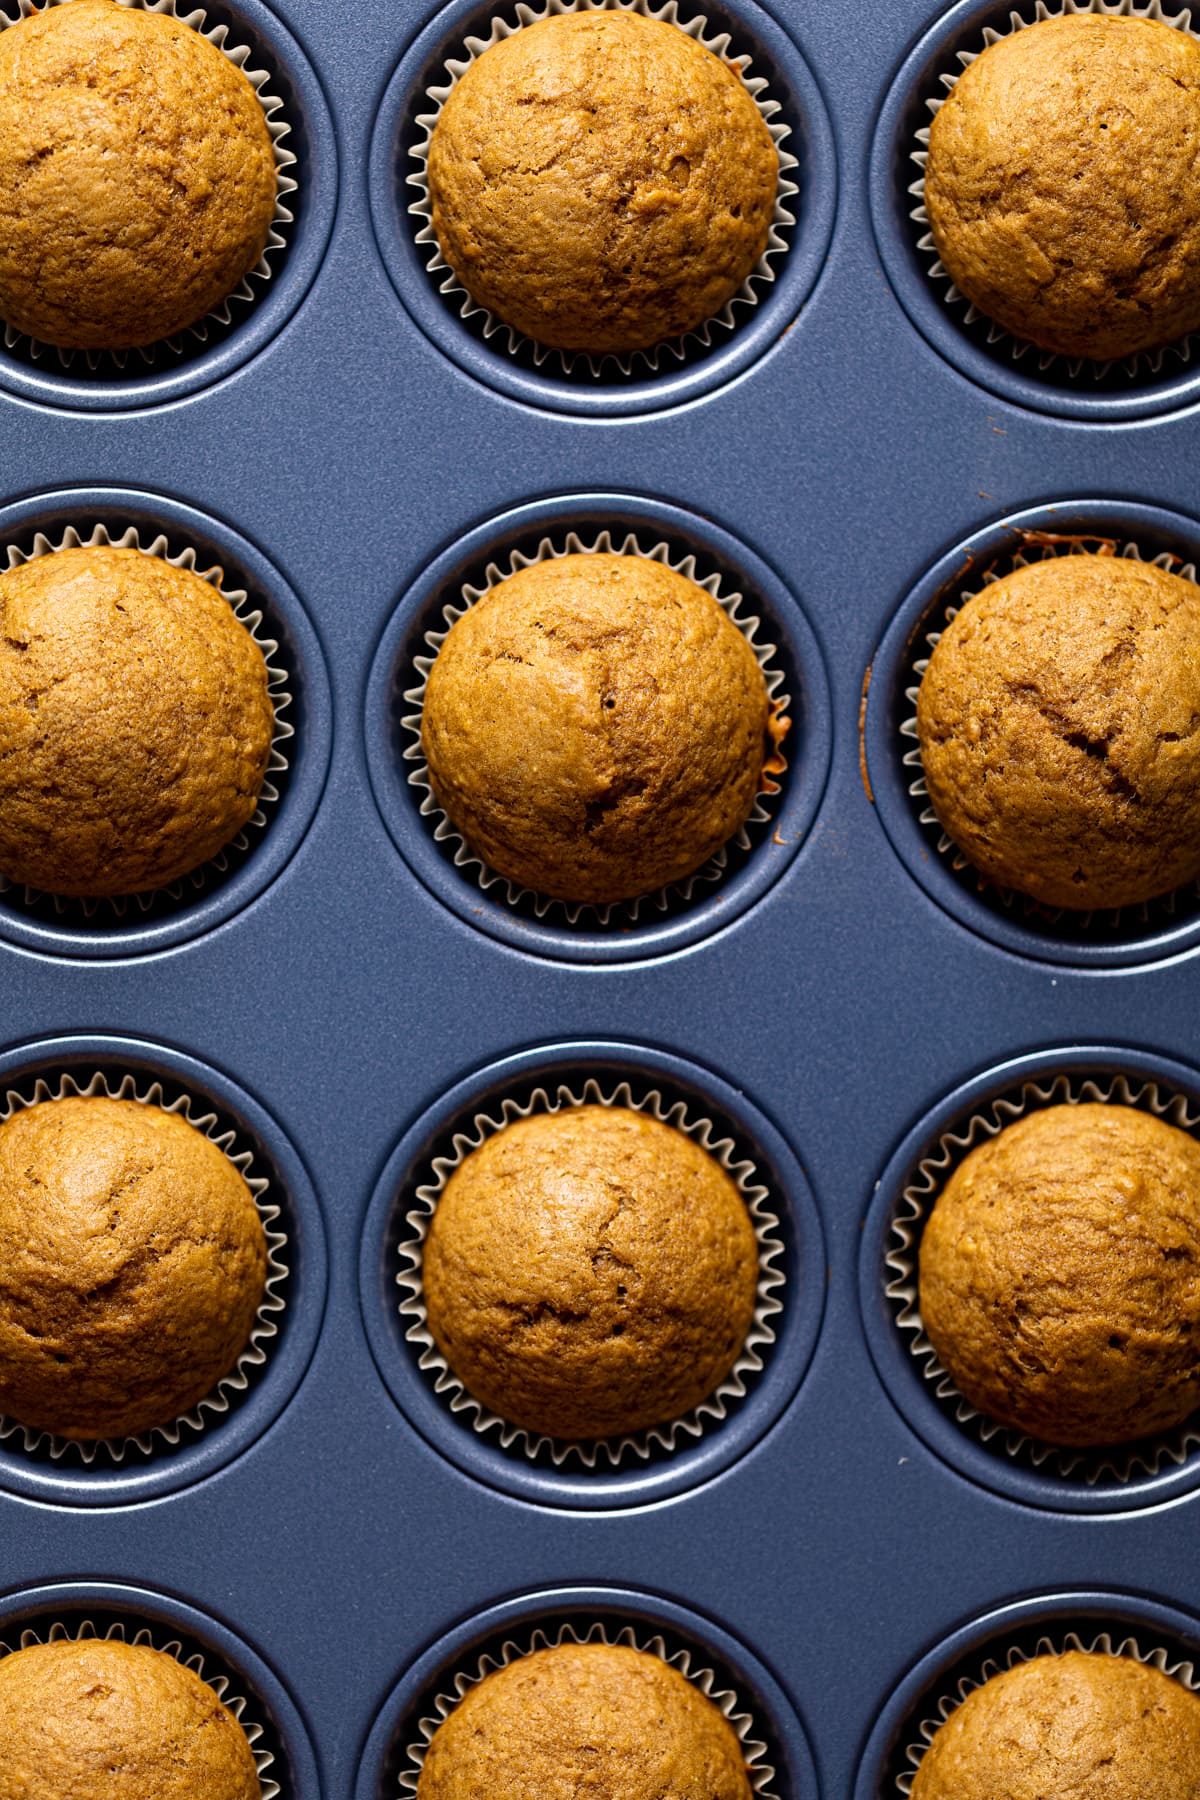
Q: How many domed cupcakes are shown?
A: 12